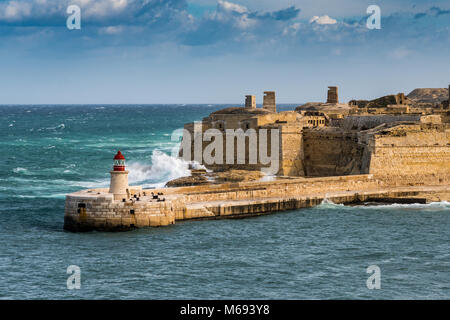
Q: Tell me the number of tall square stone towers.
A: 3